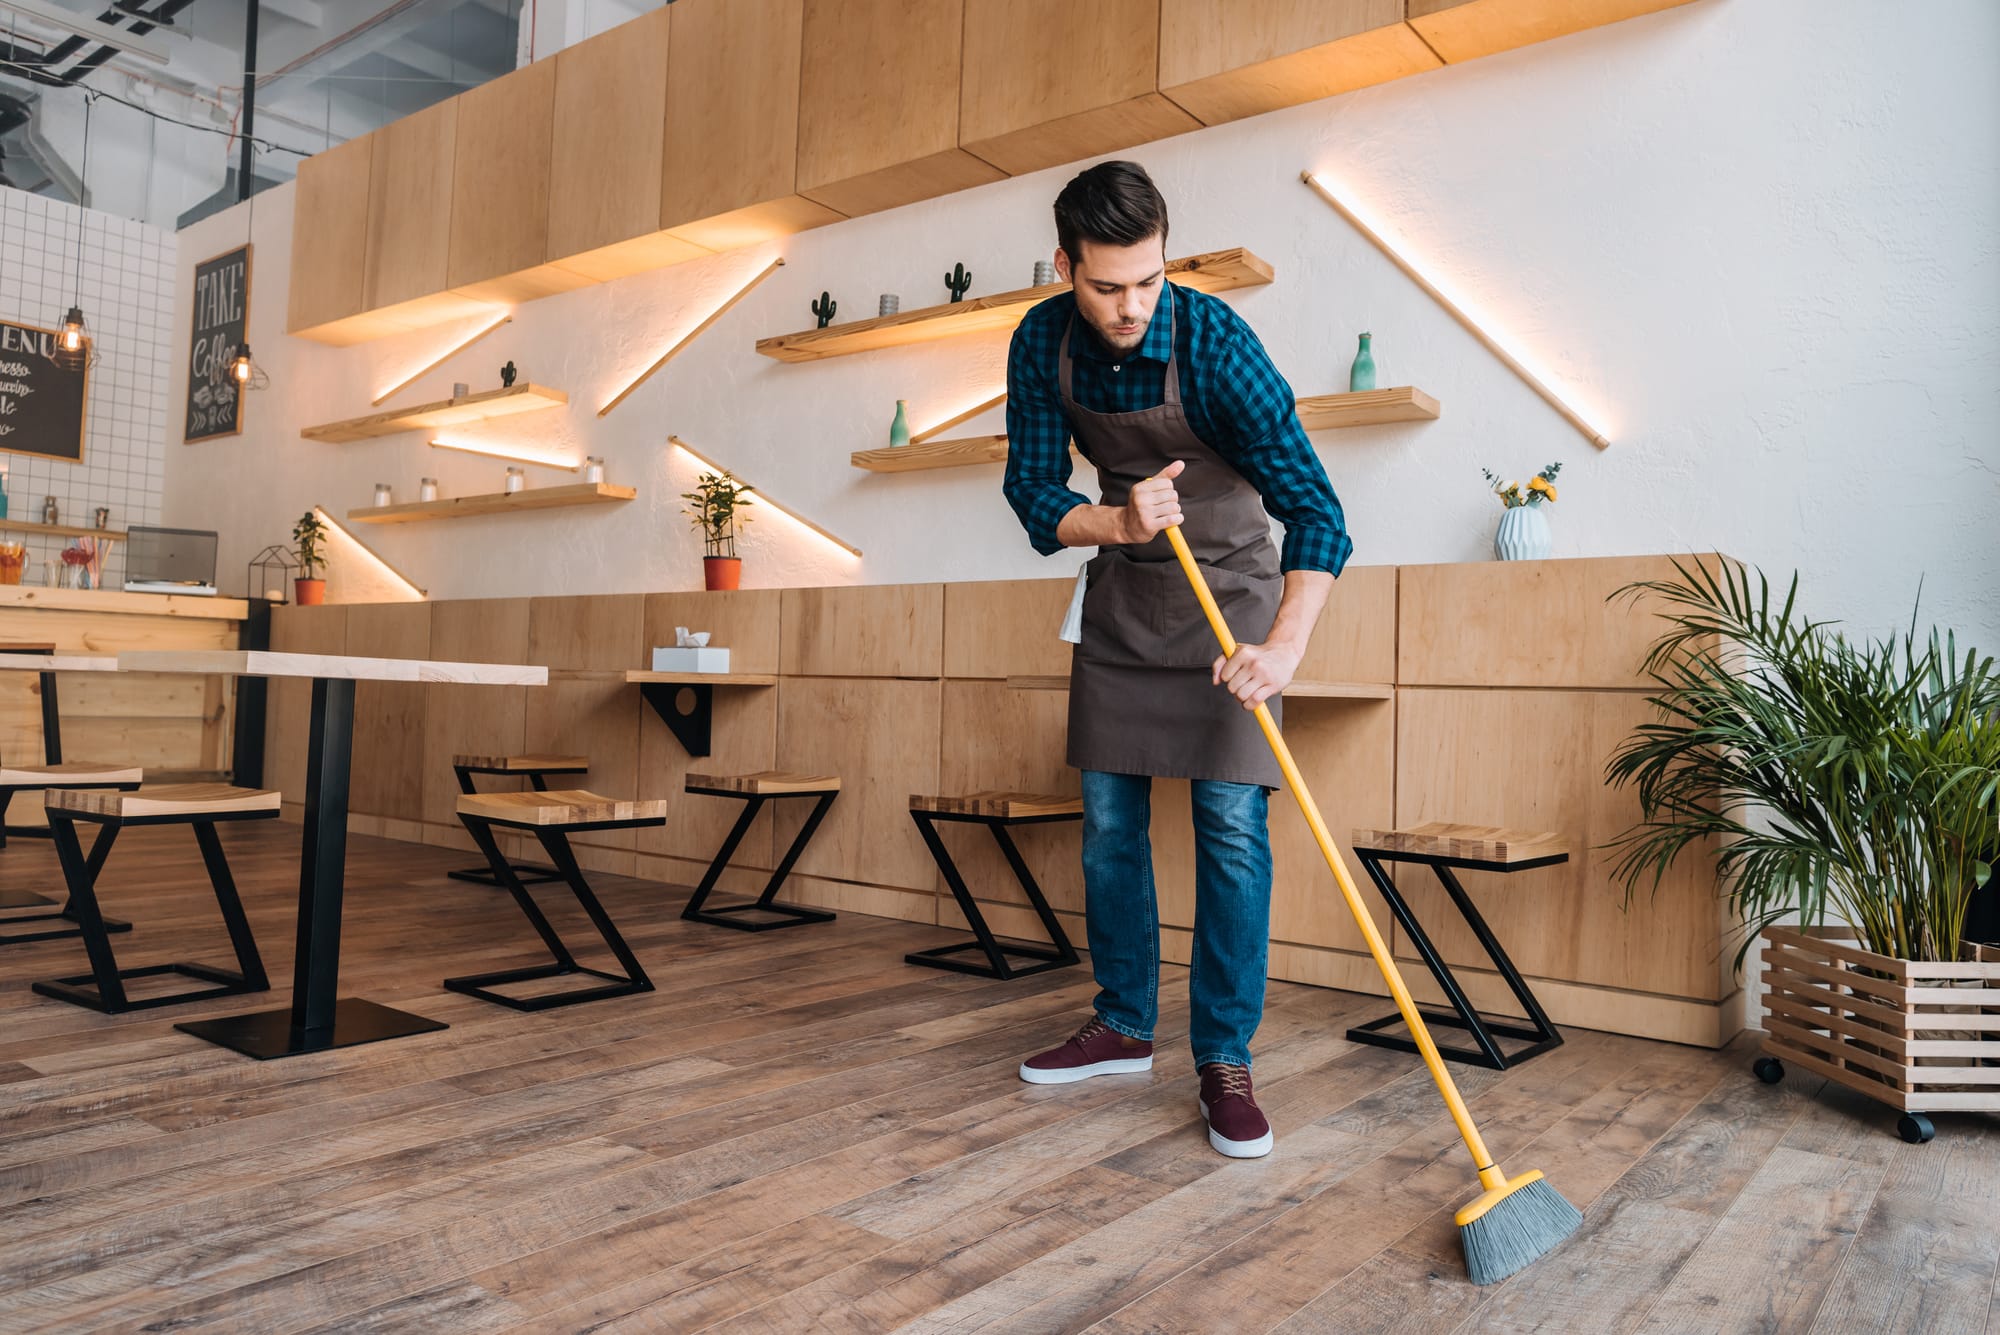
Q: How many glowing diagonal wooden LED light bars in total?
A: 7